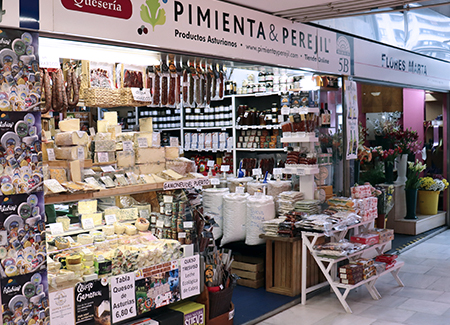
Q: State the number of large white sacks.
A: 3